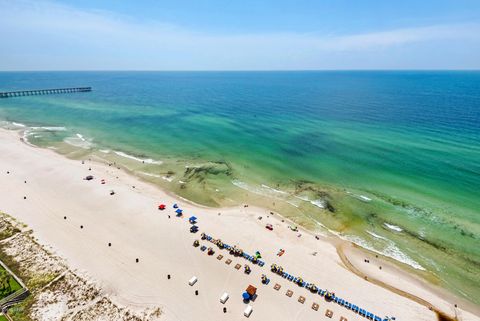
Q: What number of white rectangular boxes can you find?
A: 3